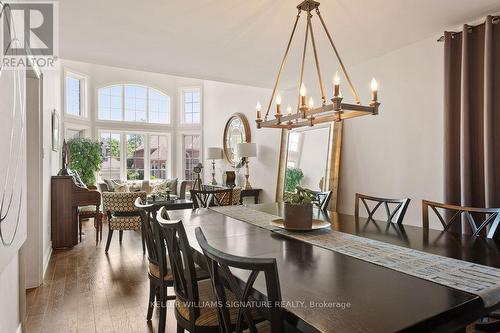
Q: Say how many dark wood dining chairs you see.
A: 7